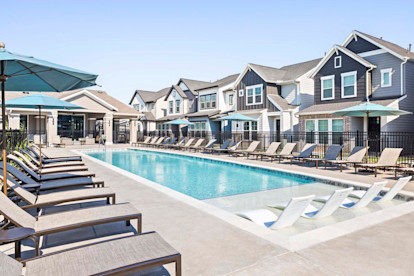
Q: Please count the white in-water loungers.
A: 4